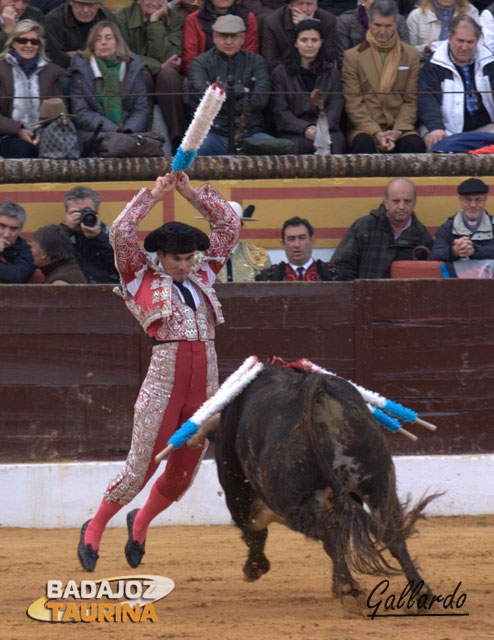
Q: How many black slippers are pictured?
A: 2